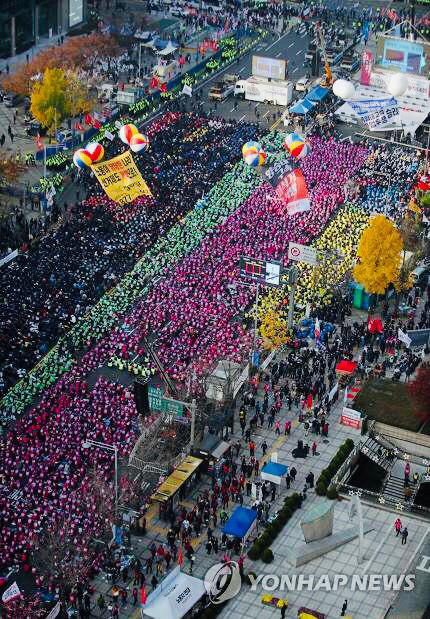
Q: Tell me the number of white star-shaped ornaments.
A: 11